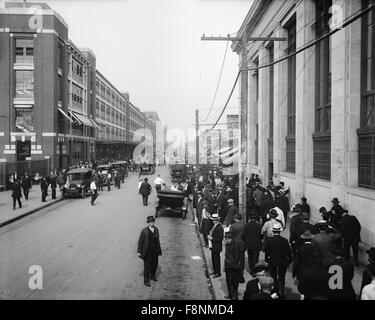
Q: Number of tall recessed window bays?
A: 5